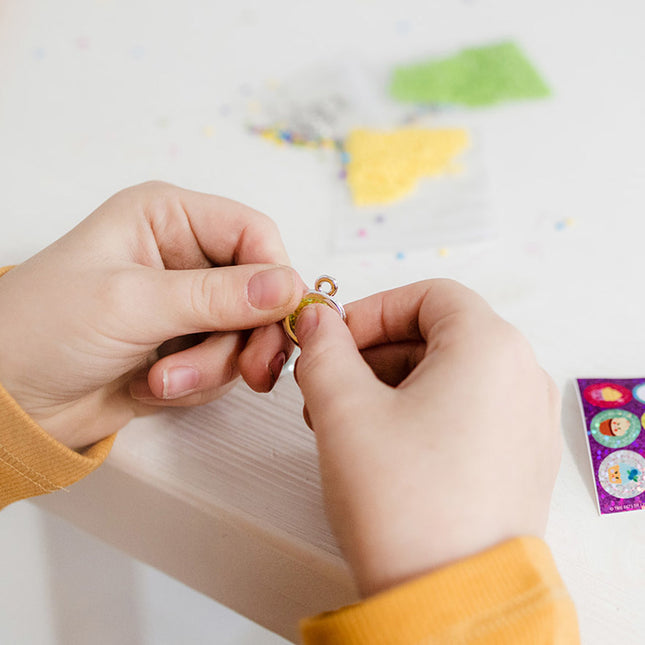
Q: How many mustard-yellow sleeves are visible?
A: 2